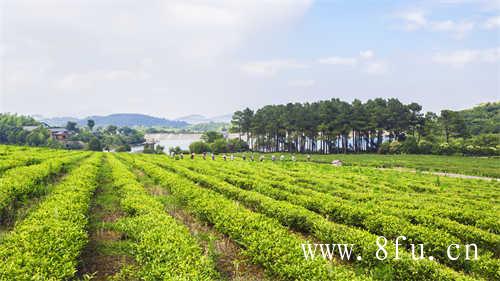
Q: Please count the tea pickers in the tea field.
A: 14